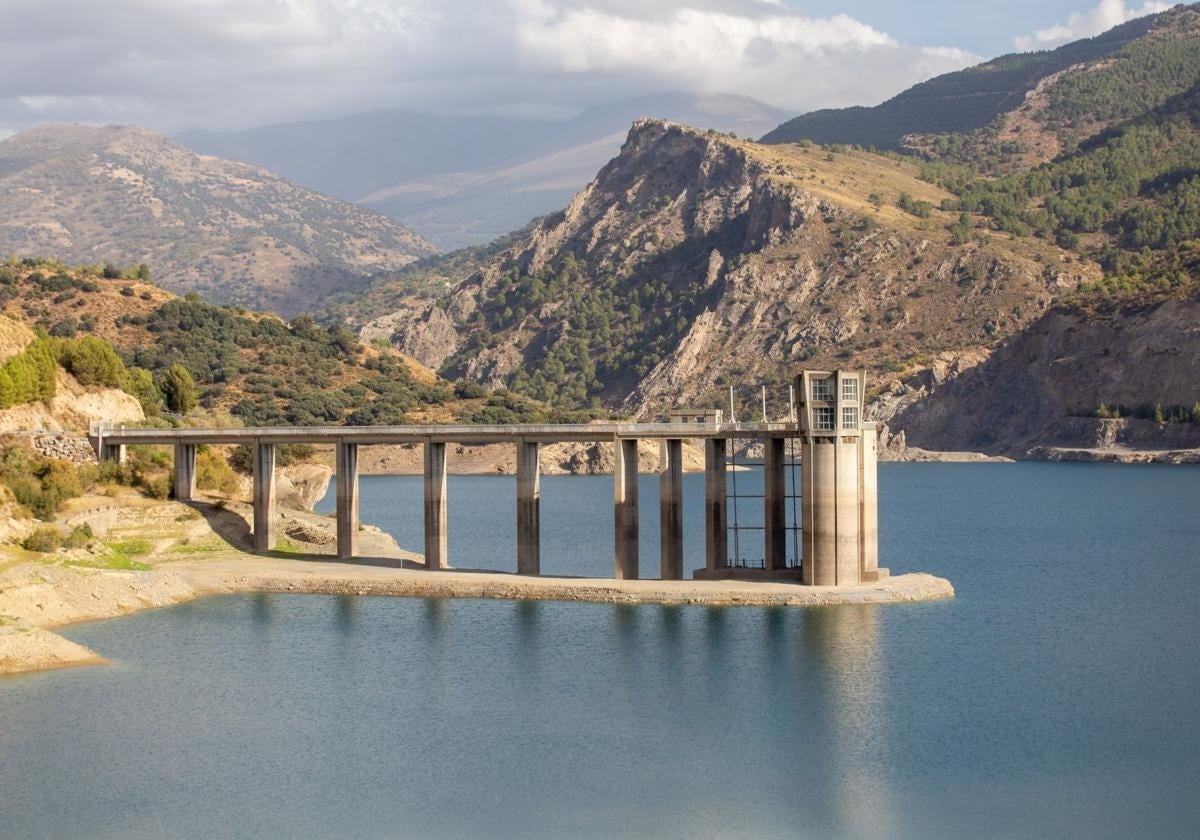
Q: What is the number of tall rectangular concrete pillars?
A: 9